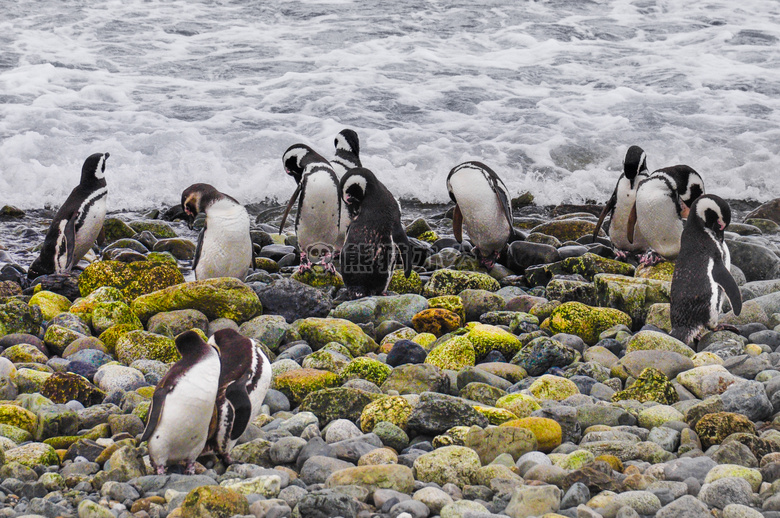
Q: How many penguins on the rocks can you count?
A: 11